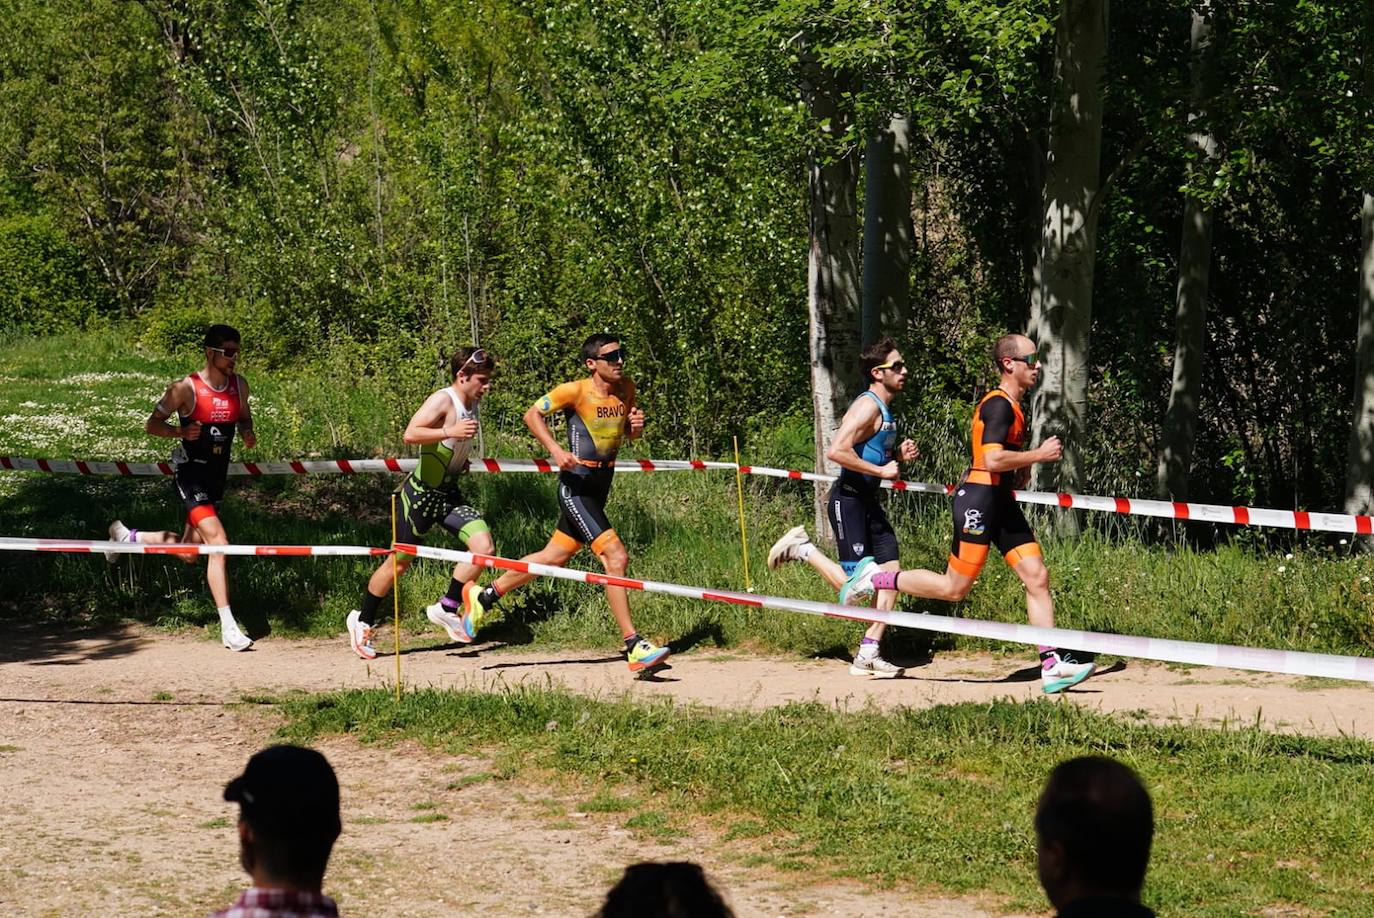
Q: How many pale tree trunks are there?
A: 5